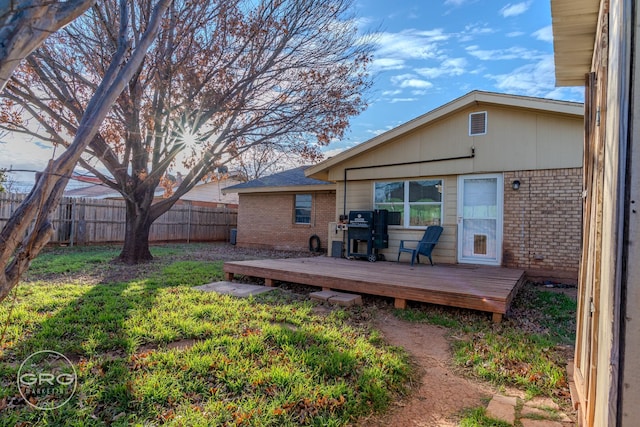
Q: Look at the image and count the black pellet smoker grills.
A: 1